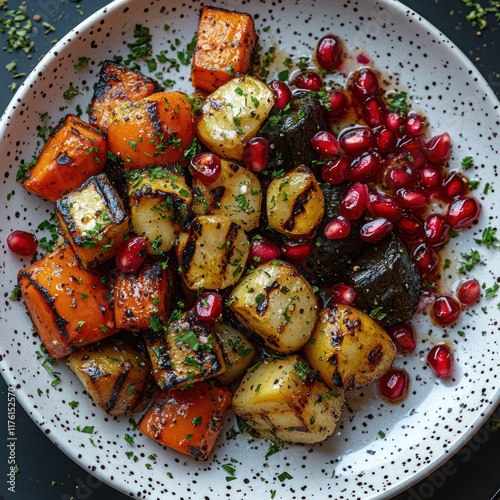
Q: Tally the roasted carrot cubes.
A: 7